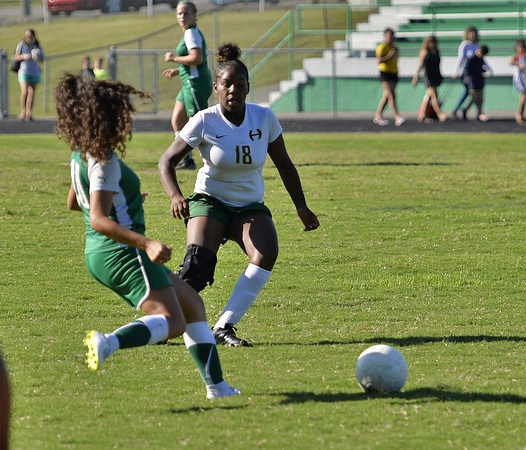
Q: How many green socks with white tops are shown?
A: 2